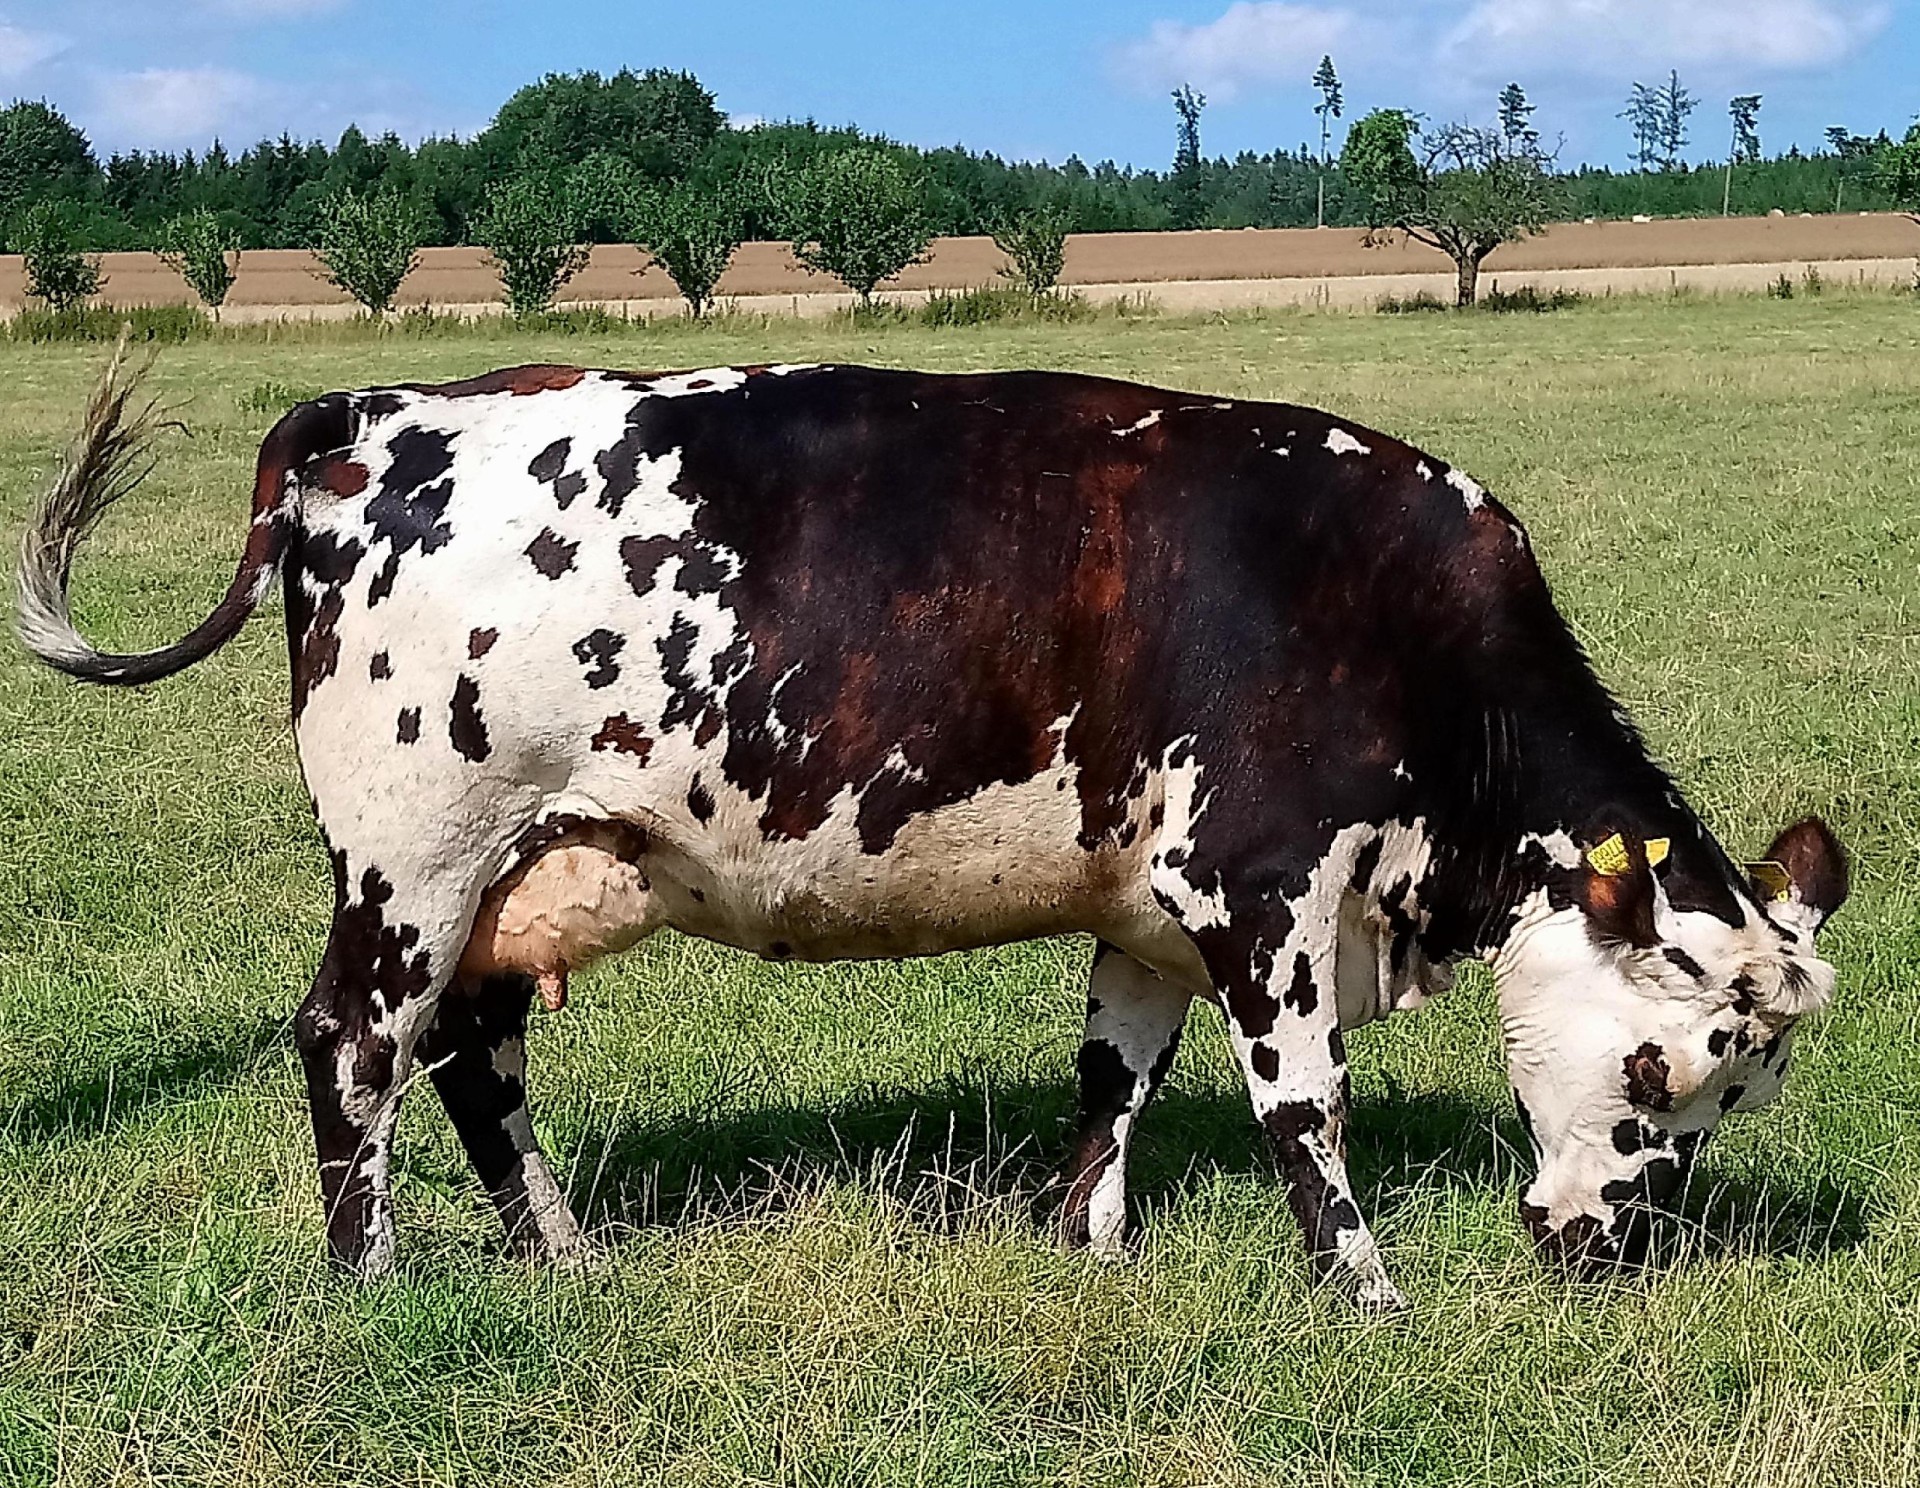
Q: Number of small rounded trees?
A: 7